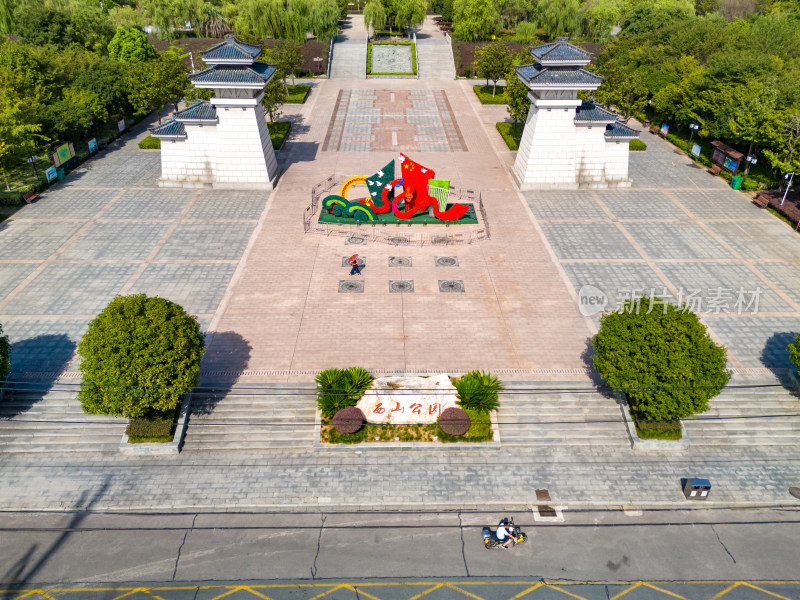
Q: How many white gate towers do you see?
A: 2